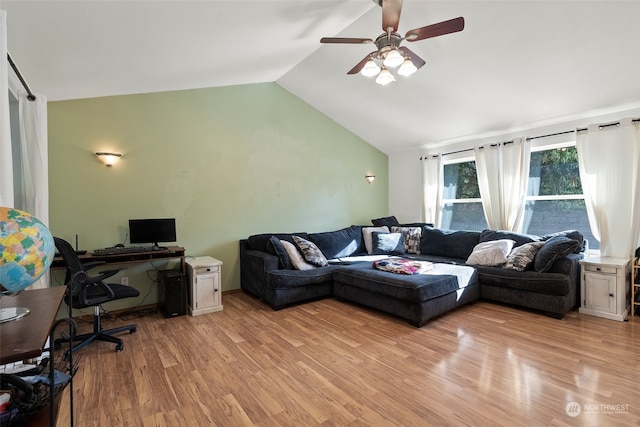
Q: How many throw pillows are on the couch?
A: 9